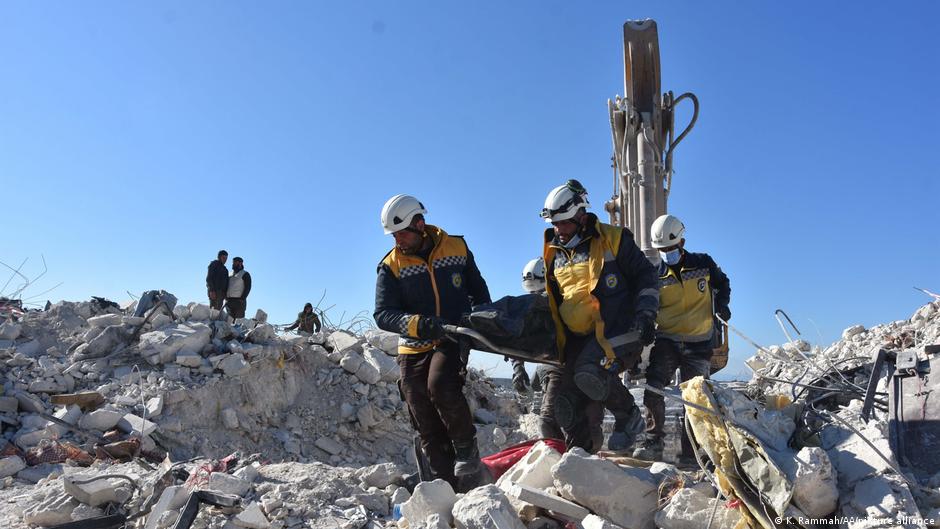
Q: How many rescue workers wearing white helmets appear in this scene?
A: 4